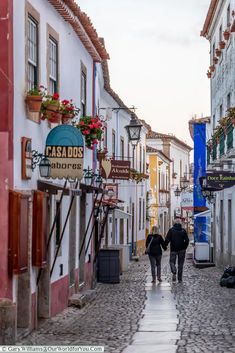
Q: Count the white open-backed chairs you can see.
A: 0